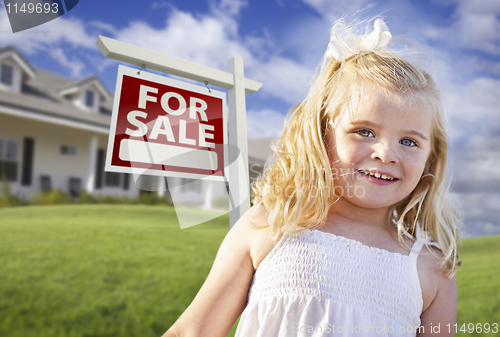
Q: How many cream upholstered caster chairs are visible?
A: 0